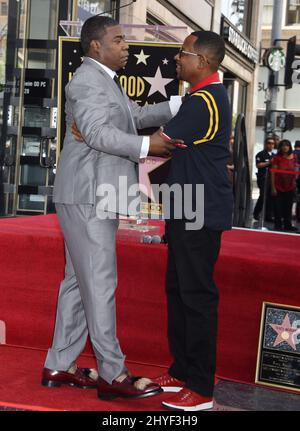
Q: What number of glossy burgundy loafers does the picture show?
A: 2